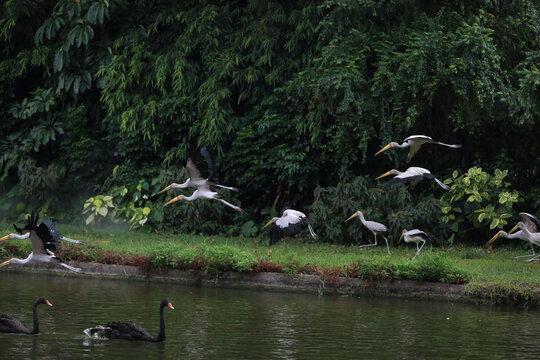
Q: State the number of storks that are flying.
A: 7